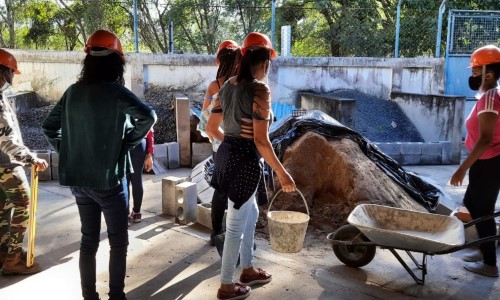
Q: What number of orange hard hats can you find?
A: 5